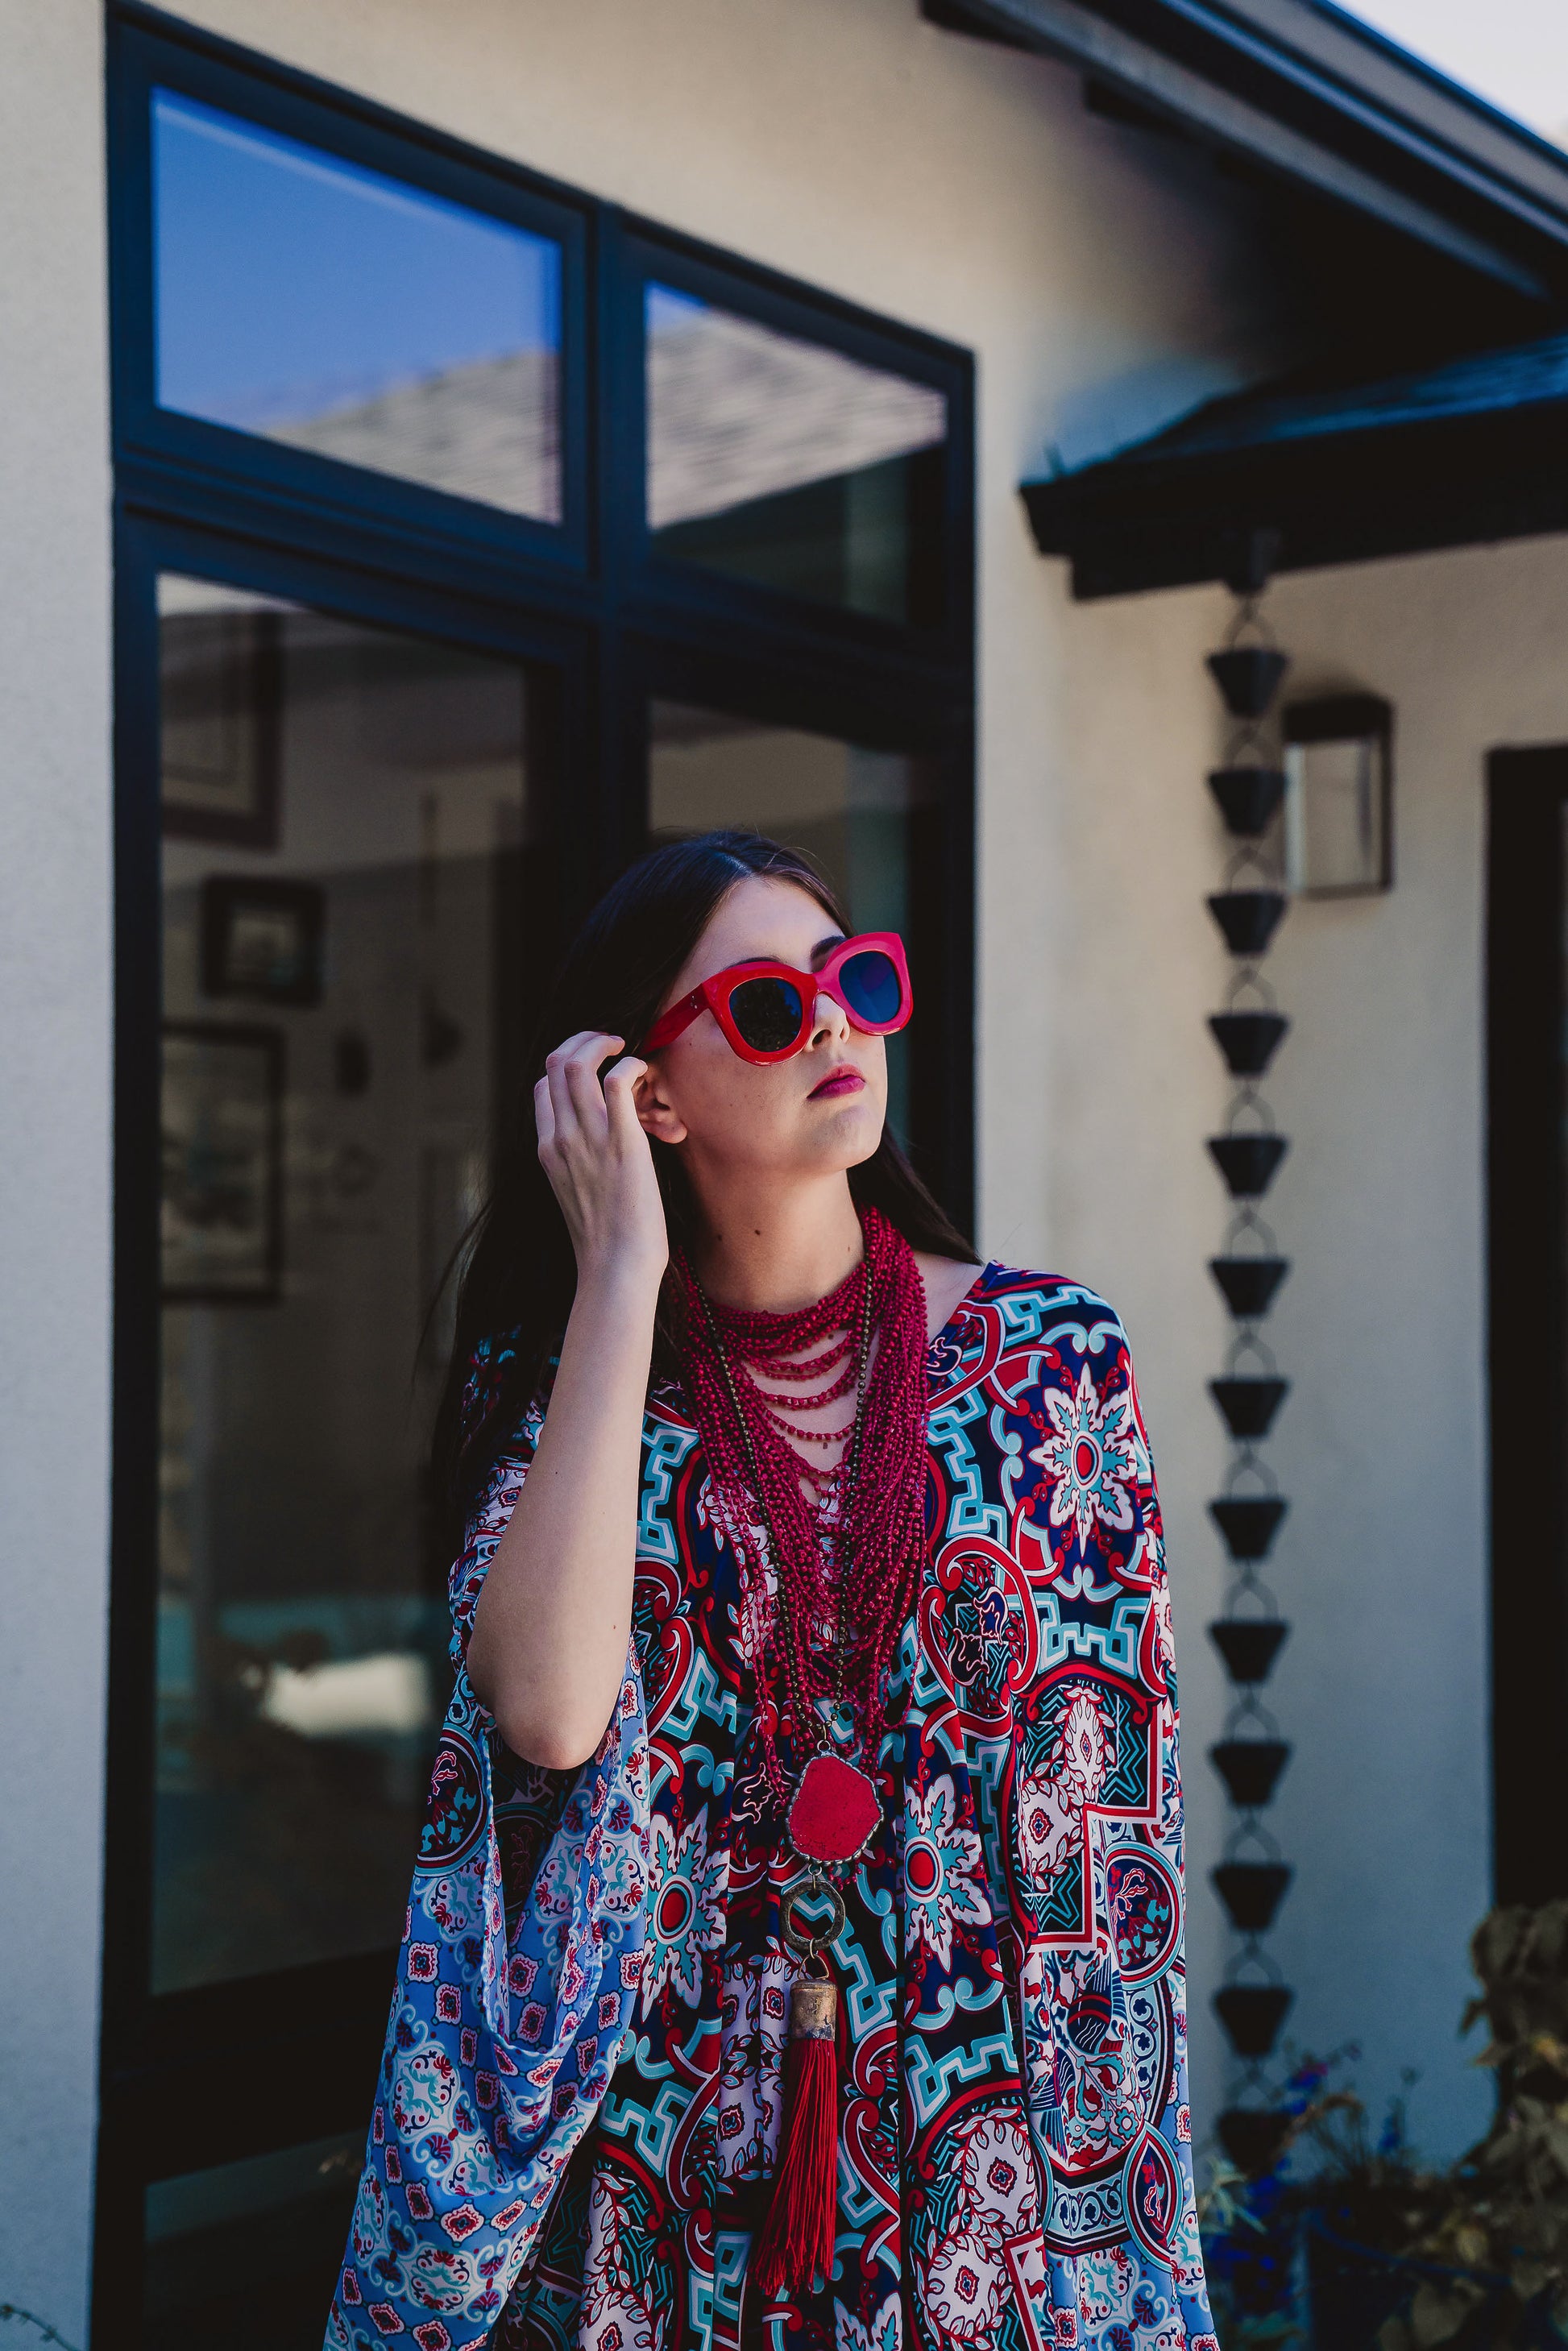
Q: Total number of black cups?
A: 13